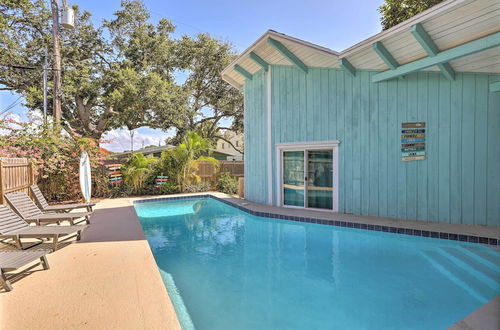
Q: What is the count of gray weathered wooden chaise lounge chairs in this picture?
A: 4